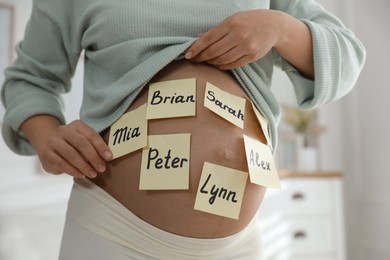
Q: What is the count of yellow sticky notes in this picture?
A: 7